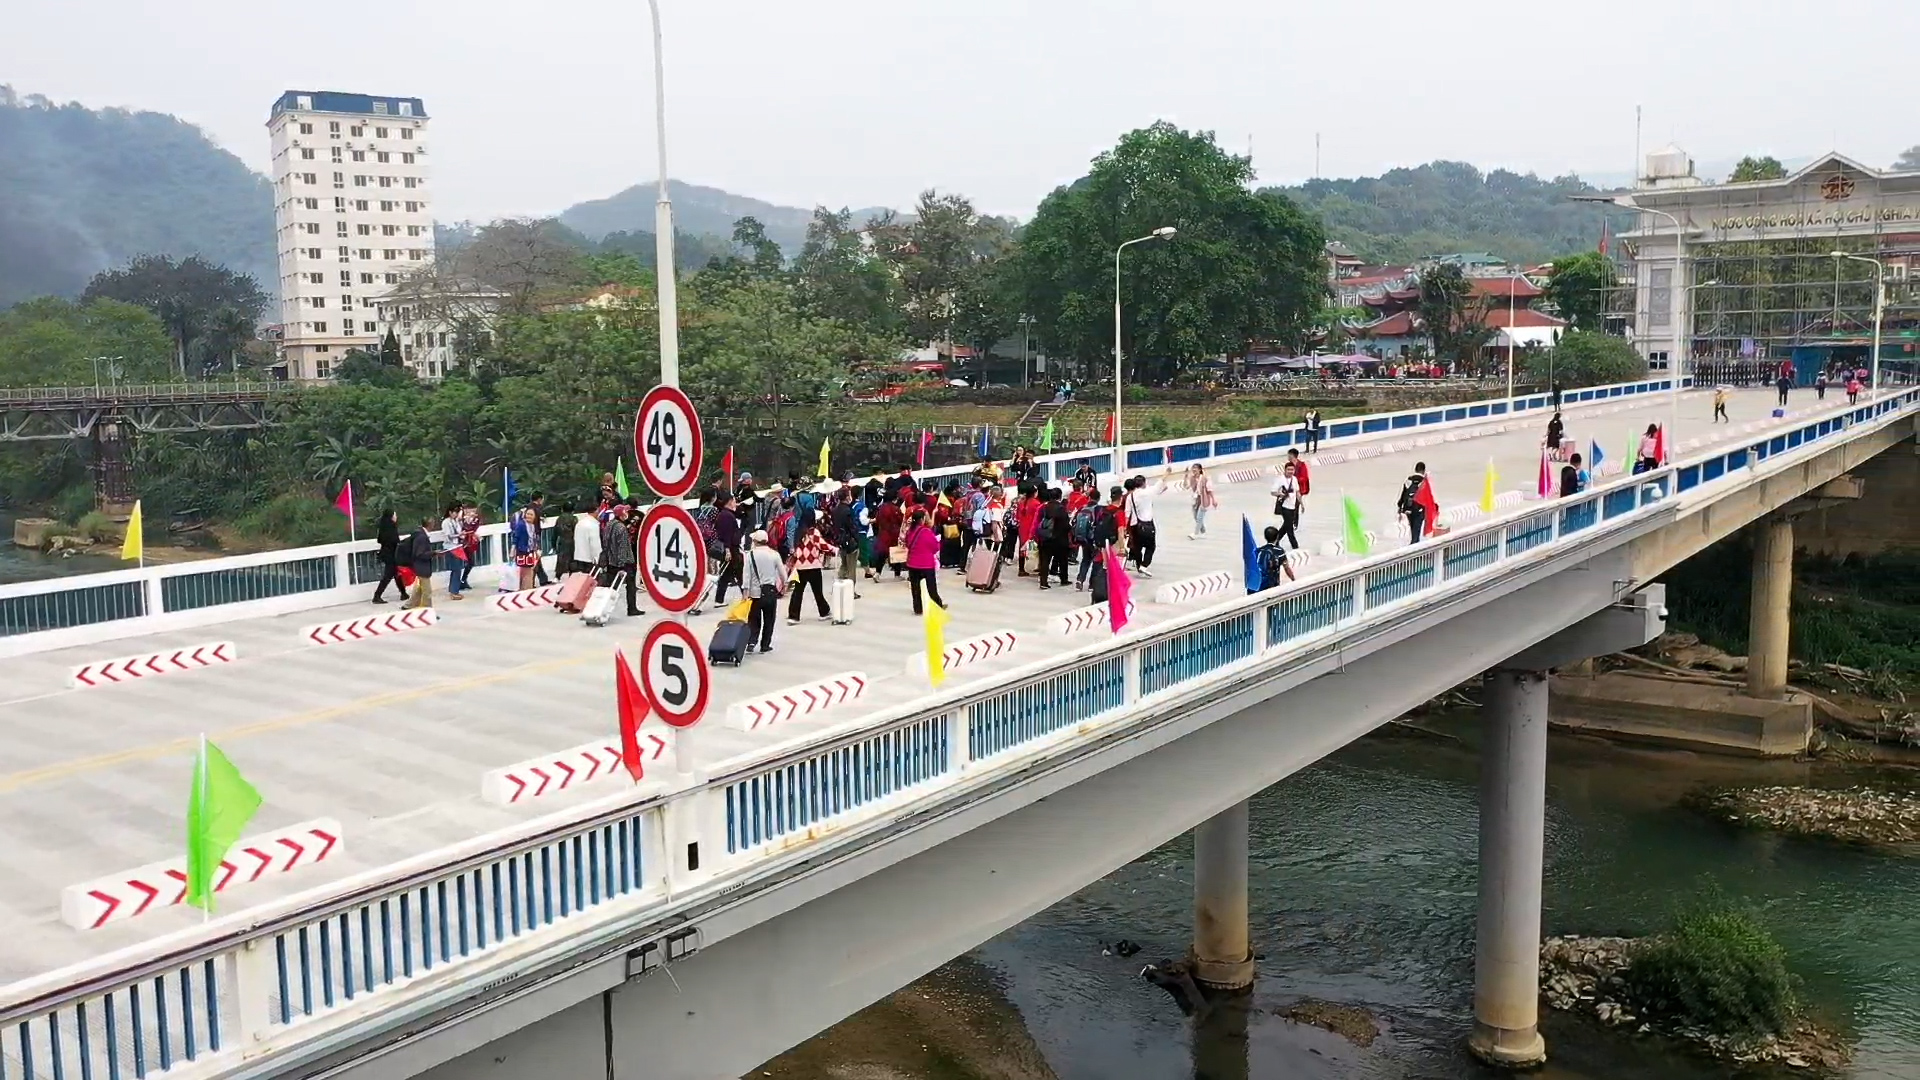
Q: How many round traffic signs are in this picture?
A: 3